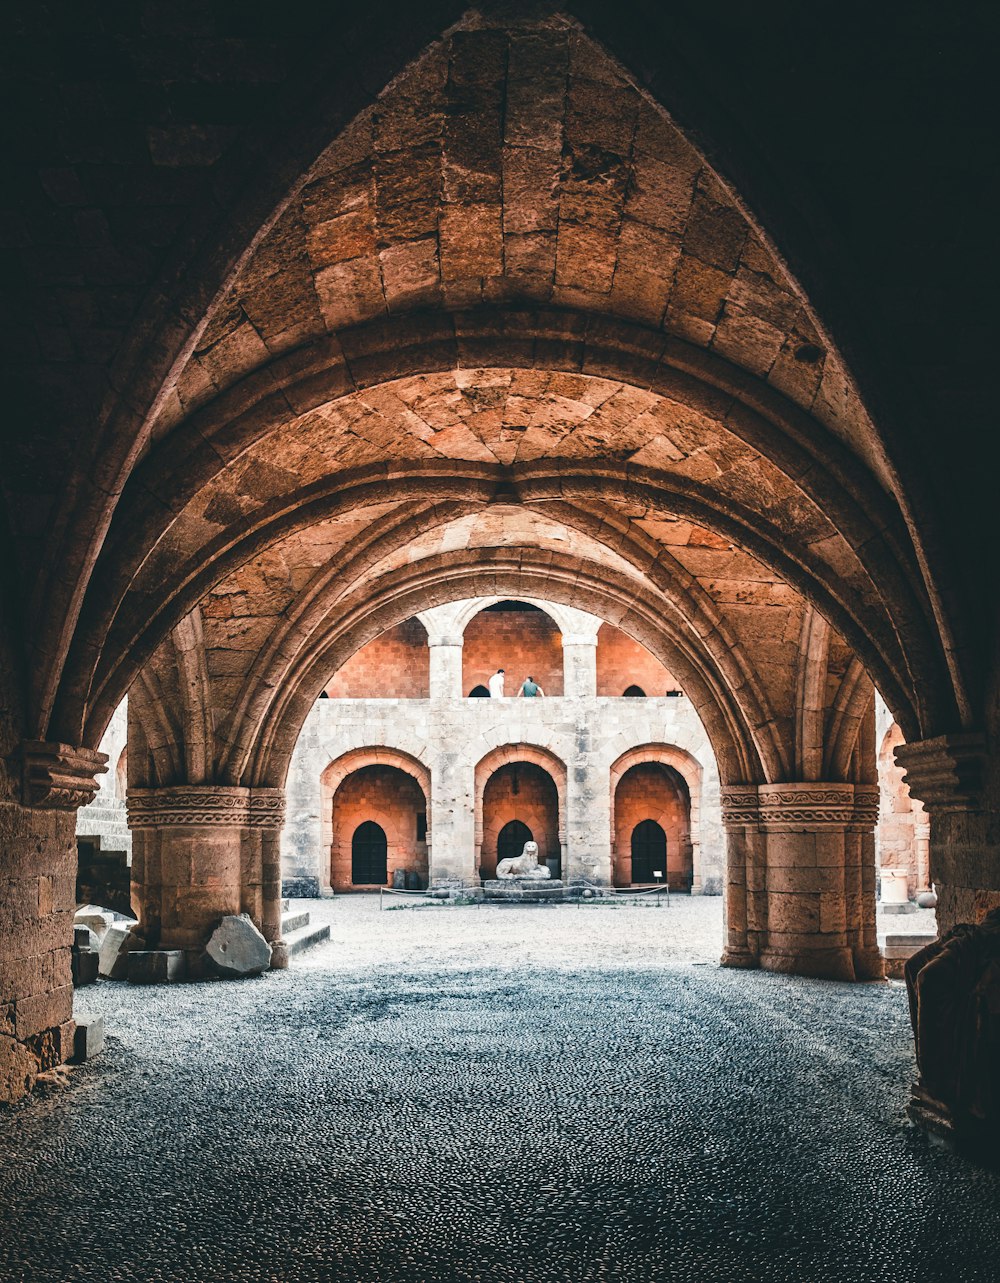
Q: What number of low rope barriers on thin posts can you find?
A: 1